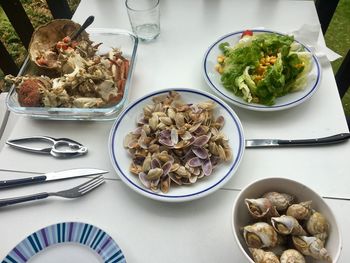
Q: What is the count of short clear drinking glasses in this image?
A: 1